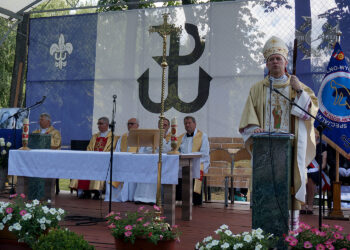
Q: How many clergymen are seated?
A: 5